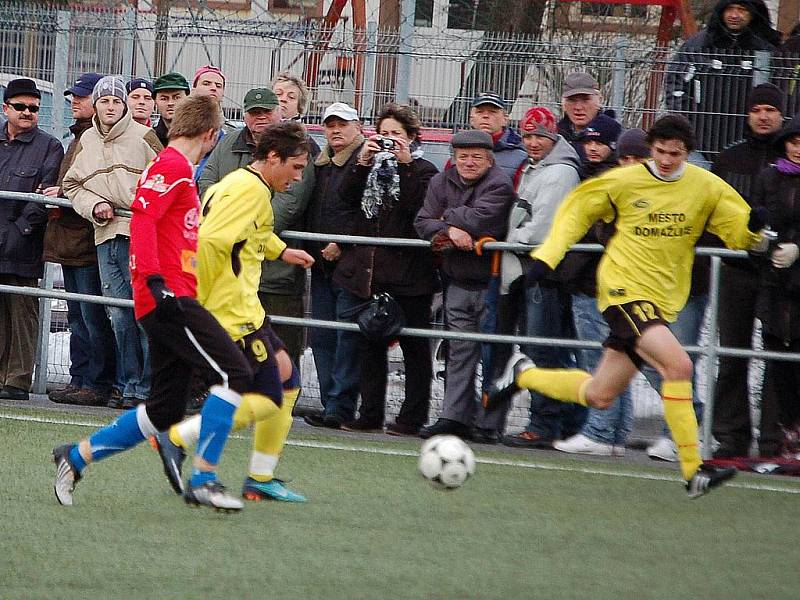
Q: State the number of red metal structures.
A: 2